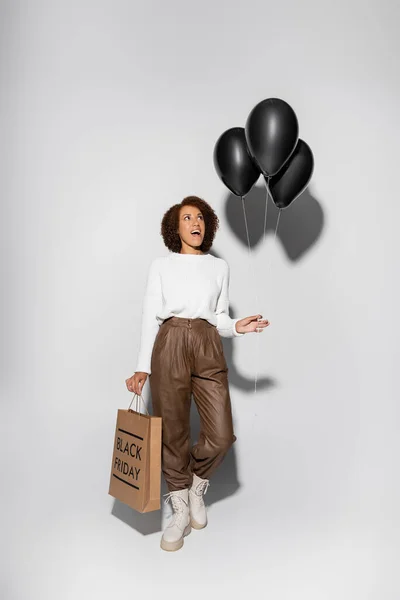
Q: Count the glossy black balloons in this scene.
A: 3